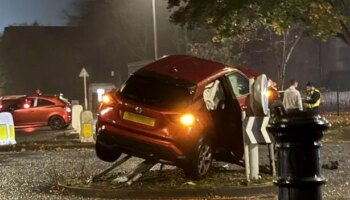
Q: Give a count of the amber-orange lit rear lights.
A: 2